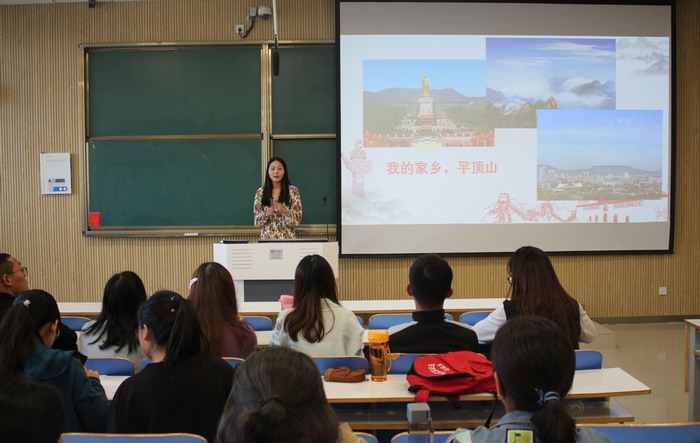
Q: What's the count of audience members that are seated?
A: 11